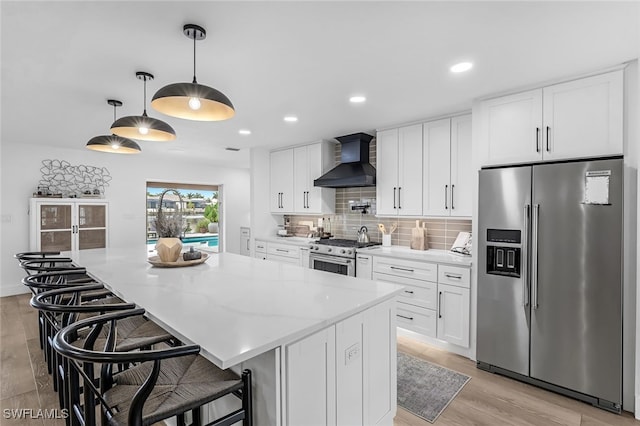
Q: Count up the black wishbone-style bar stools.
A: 5